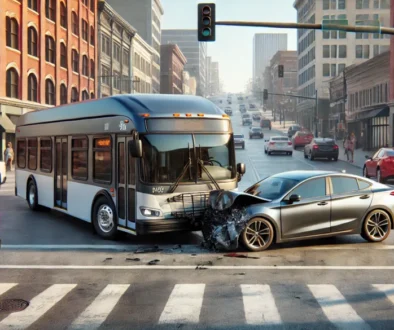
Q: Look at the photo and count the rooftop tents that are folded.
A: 0